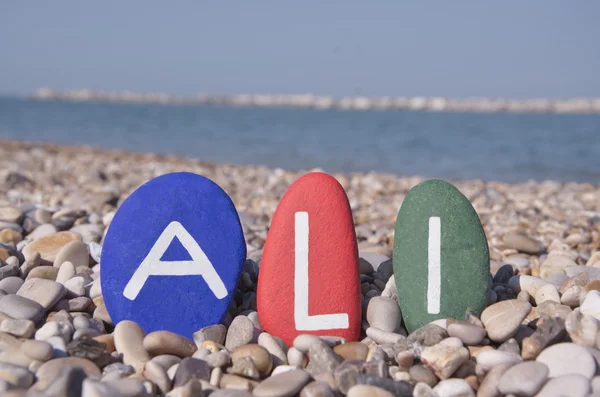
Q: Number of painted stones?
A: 3